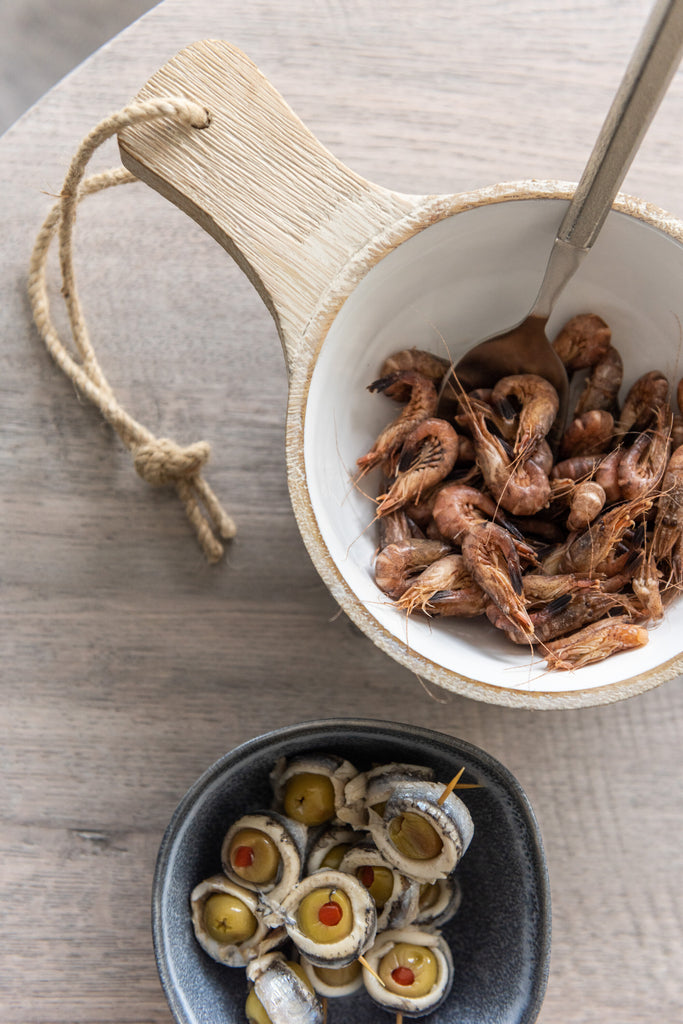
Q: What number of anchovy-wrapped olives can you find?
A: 12